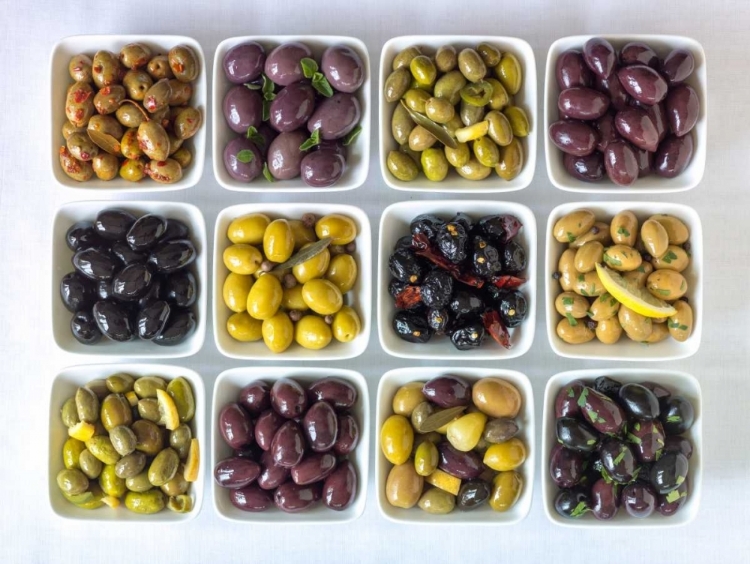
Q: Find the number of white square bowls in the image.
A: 12